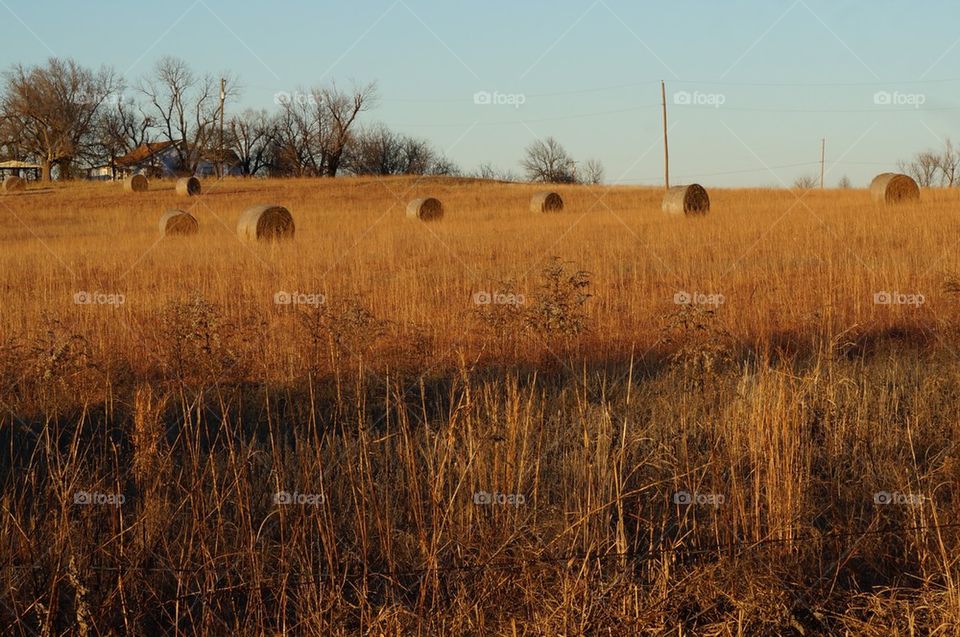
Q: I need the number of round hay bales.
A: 9